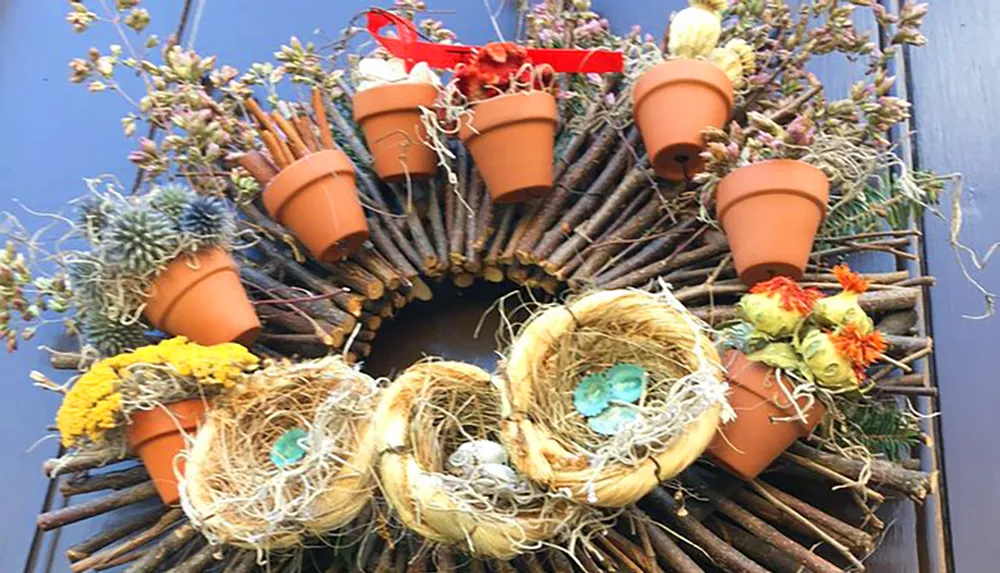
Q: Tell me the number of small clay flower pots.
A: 8